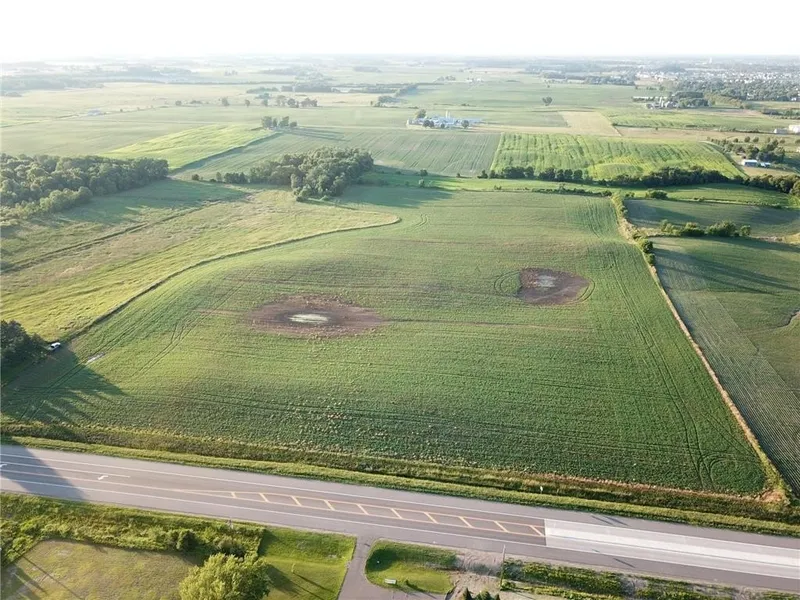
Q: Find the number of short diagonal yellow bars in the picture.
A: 10